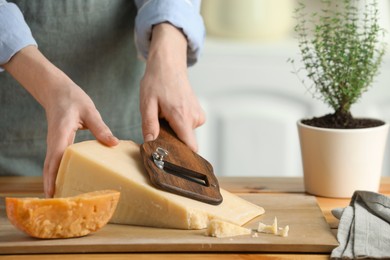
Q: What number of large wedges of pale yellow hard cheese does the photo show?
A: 1